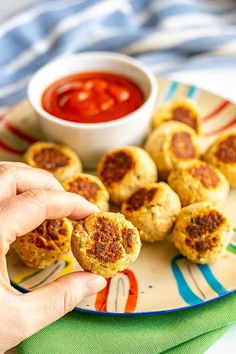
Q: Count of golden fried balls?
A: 11